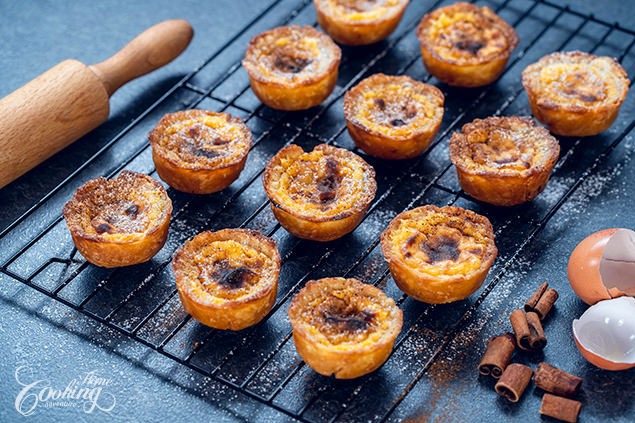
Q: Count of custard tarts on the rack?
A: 12